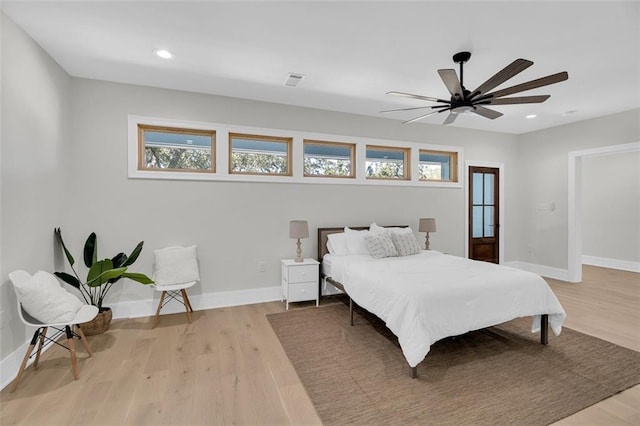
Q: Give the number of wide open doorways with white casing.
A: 1